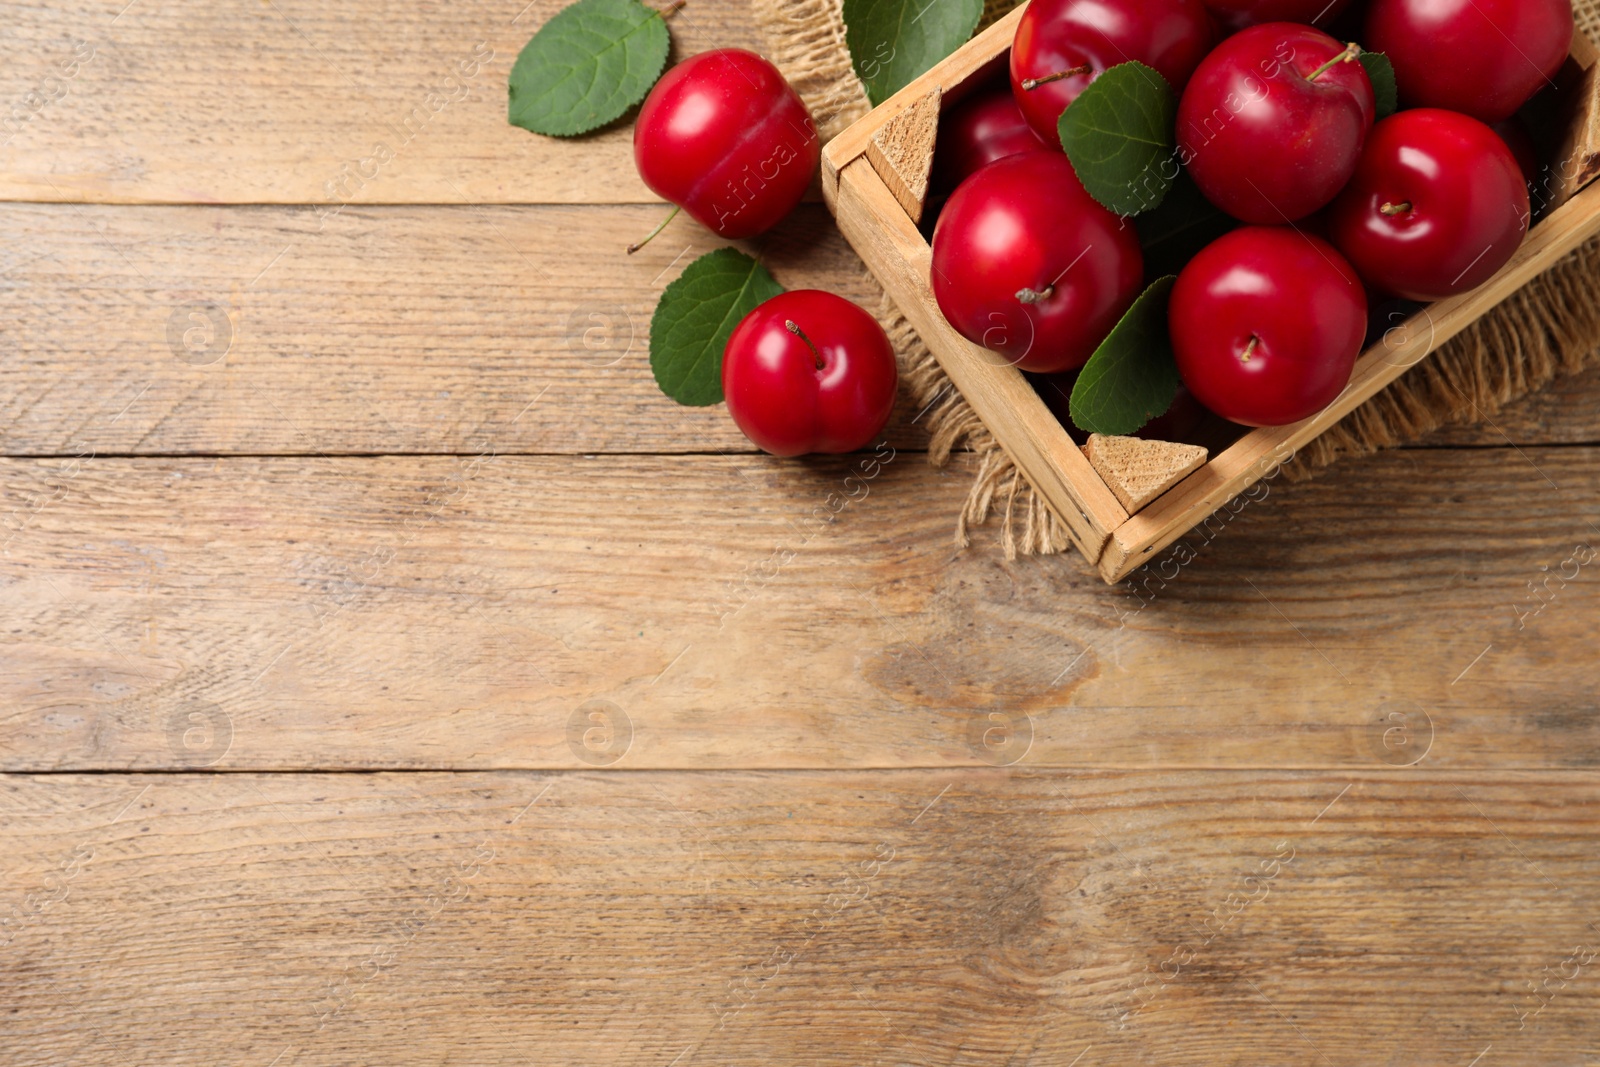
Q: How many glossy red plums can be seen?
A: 10